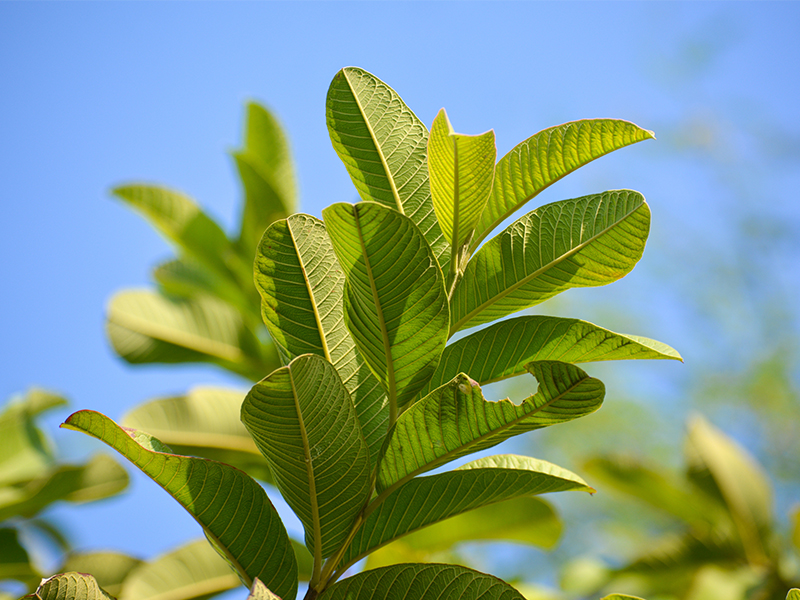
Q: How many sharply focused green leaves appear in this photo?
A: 12